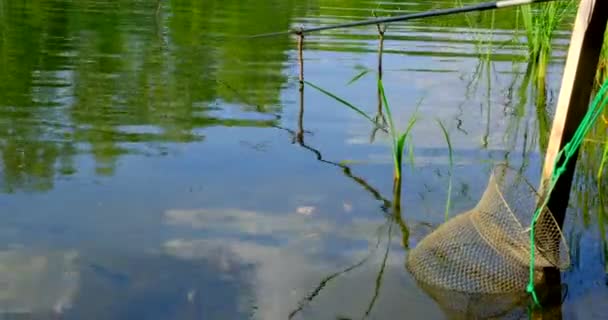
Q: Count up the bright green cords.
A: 1